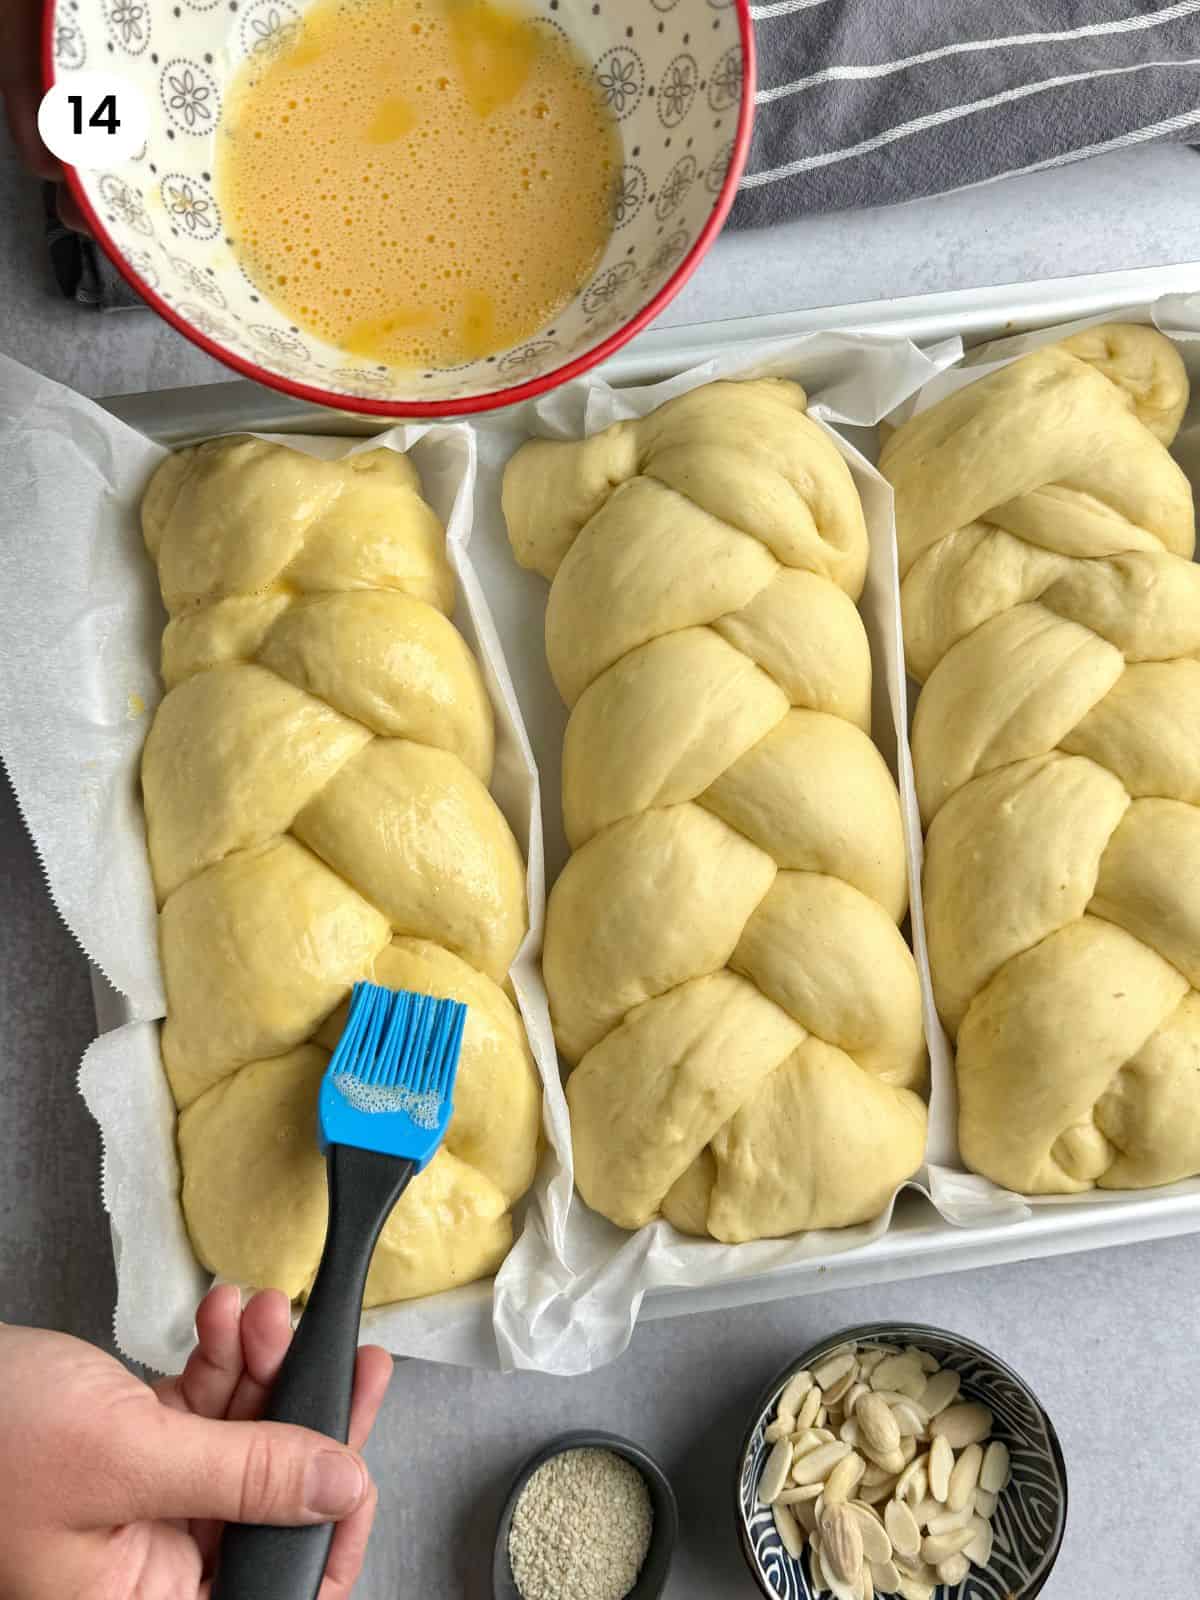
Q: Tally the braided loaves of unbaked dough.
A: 3